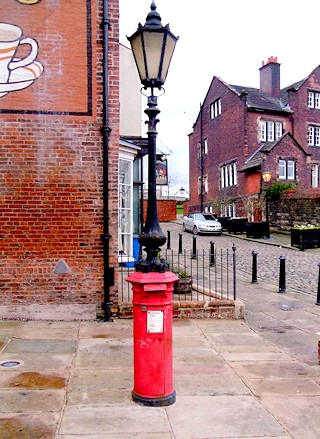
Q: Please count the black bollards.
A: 7